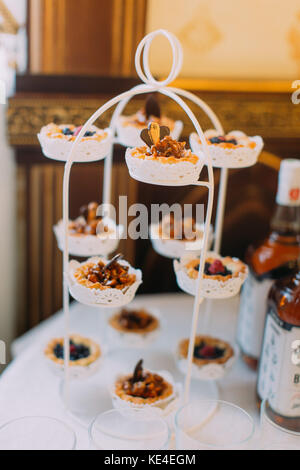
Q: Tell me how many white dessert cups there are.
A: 12